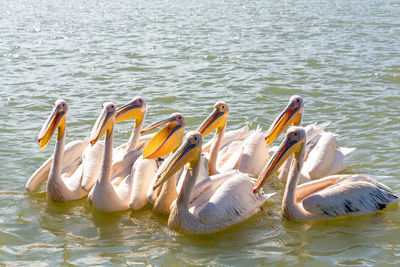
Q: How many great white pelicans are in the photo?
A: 8